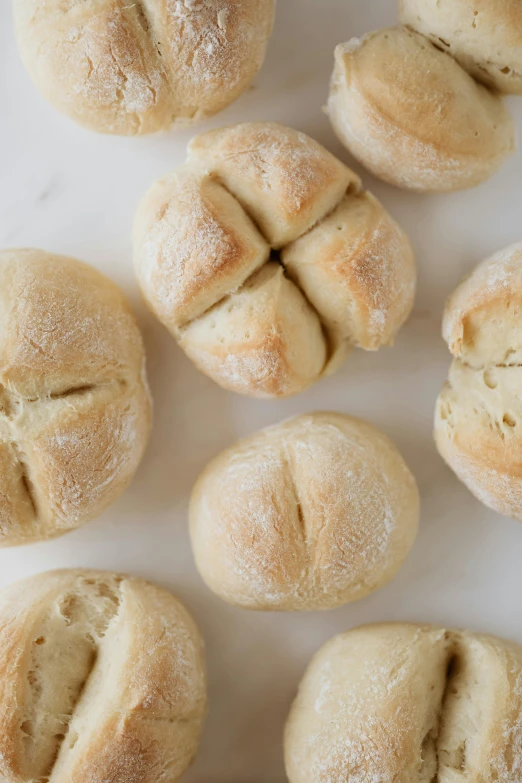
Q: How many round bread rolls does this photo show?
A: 8